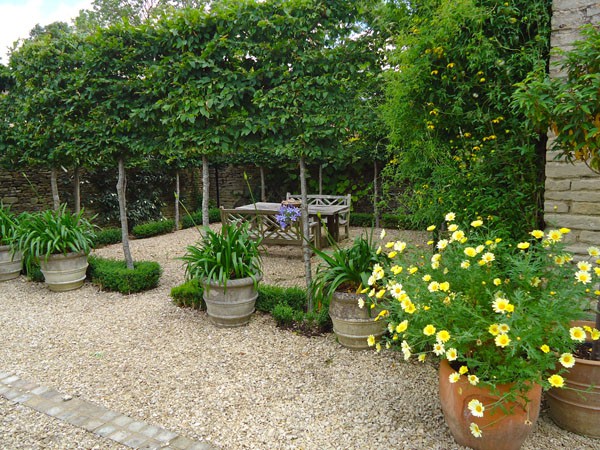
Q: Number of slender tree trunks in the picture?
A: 9